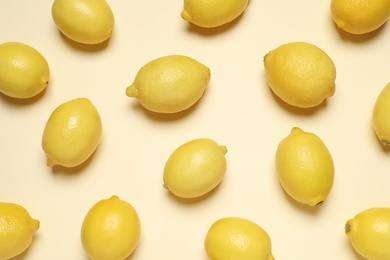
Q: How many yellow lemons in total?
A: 14